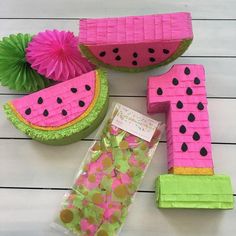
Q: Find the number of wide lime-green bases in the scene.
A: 1